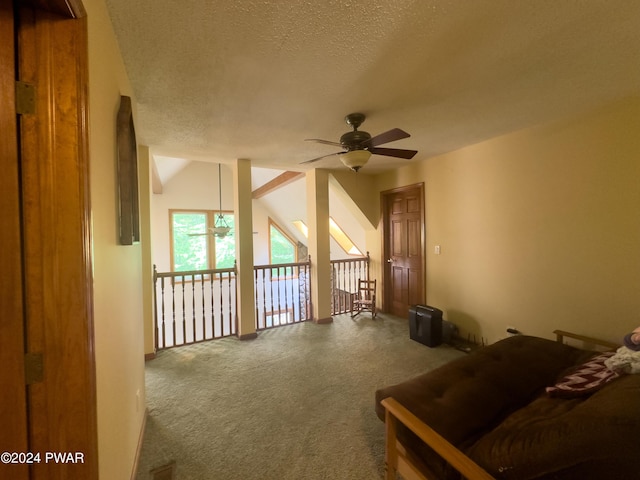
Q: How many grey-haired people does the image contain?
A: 0